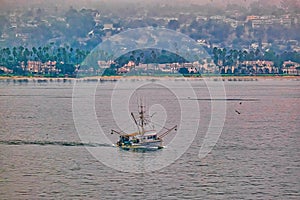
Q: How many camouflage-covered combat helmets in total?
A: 0